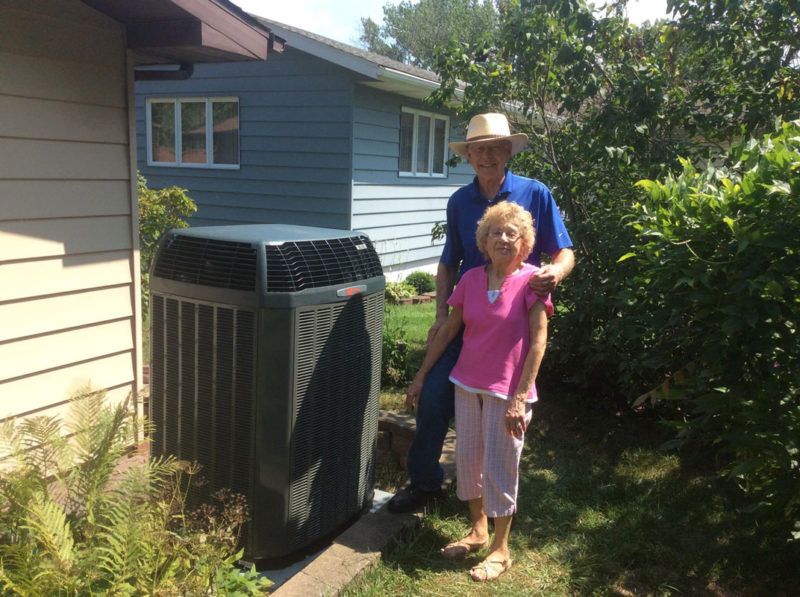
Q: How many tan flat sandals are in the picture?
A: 2